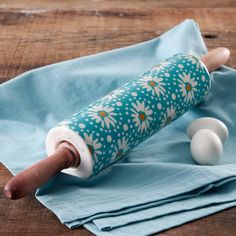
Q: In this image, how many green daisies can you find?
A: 0